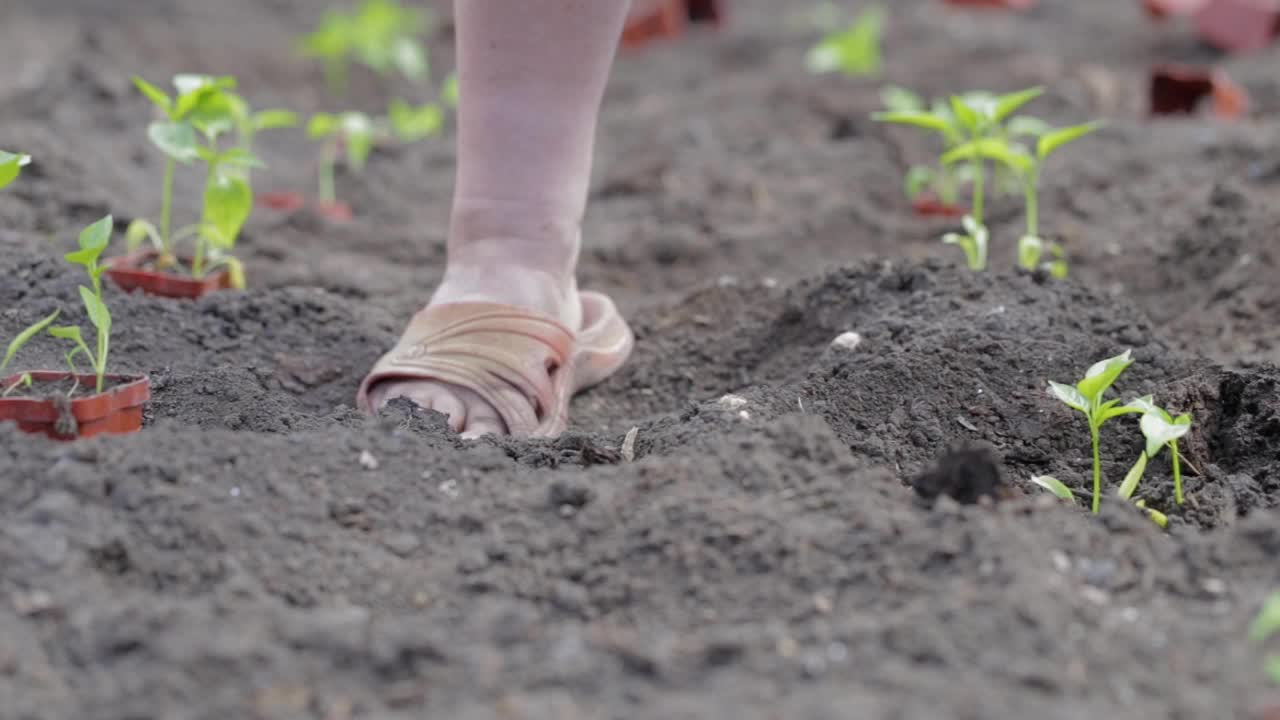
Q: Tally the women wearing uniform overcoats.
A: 0